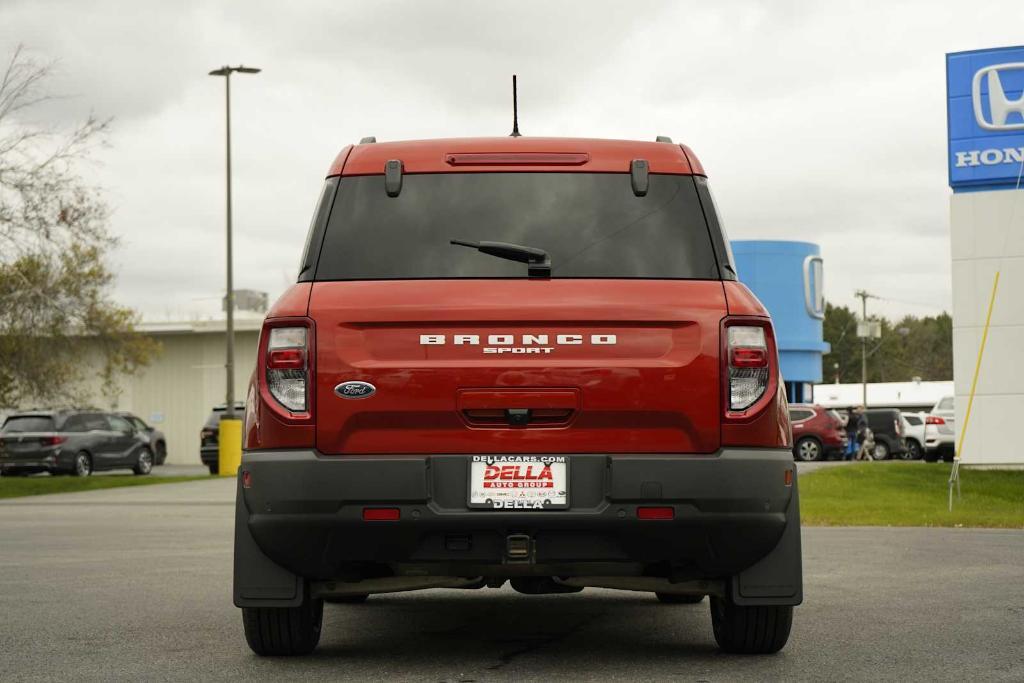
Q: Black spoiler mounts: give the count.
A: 2